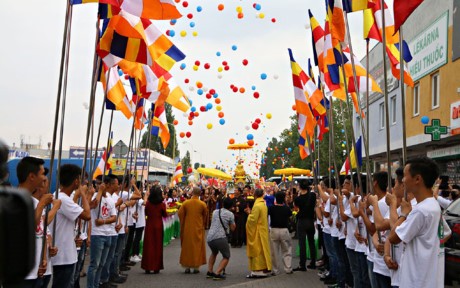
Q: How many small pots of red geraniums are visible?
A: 0